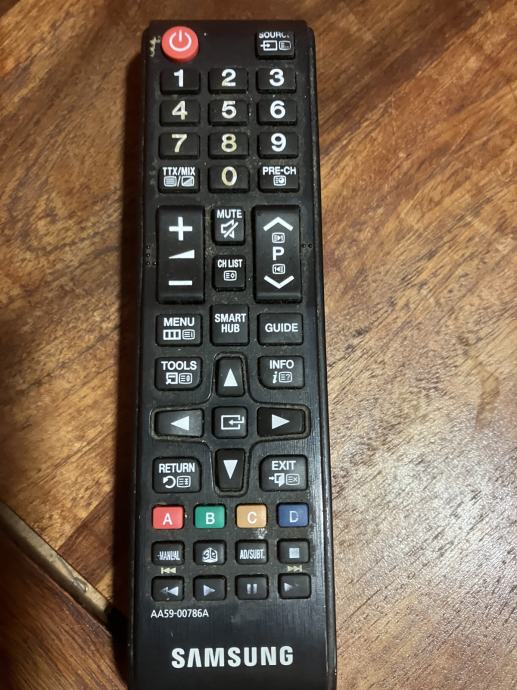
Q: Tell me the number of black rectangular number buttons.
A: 10